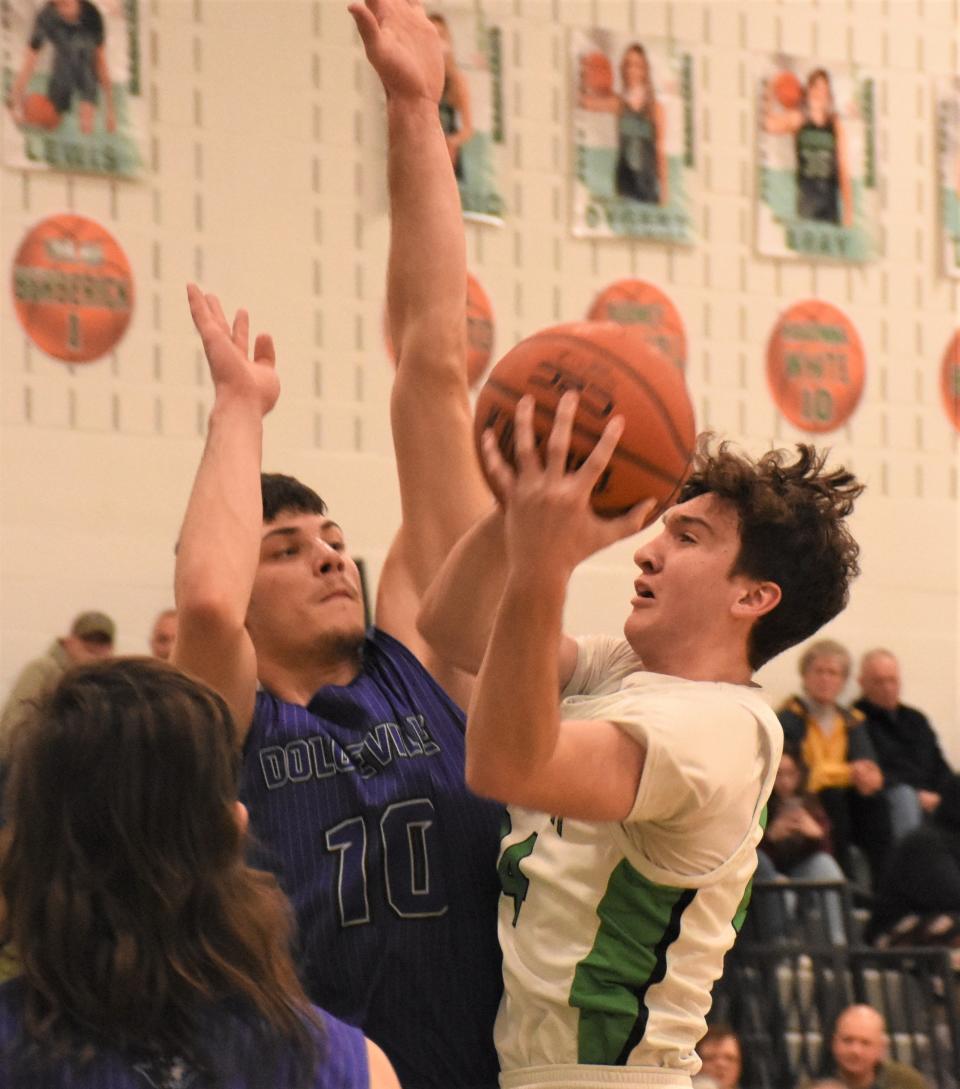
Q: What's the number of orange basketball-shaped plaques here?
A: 5